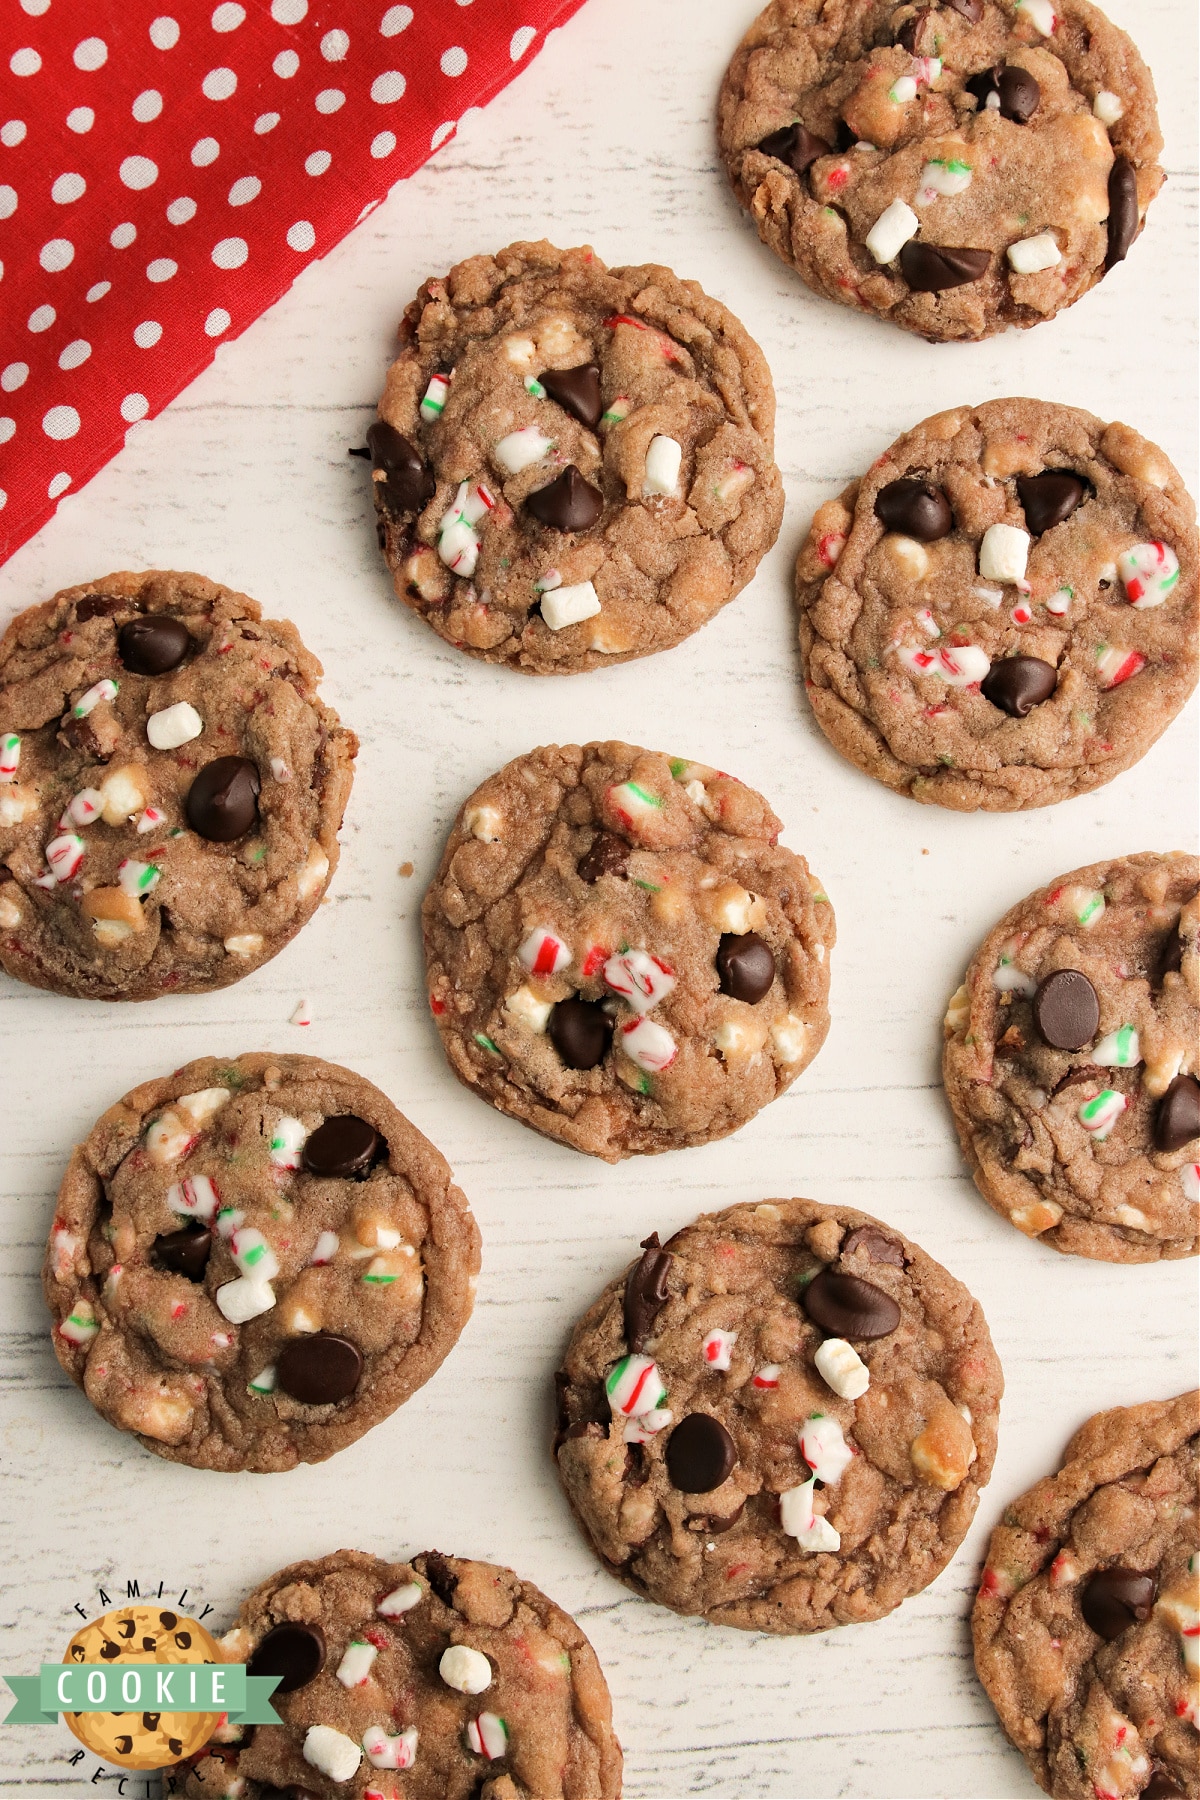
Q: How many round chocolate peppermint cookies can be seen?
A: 10